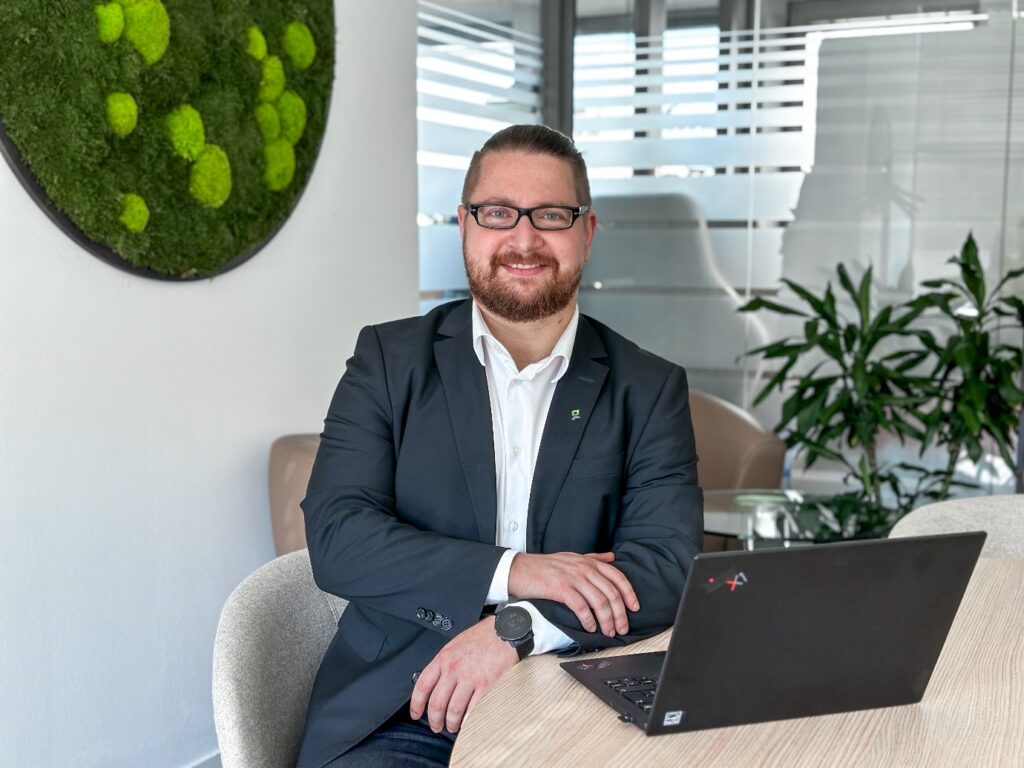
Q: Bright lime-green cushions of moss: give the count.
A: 12